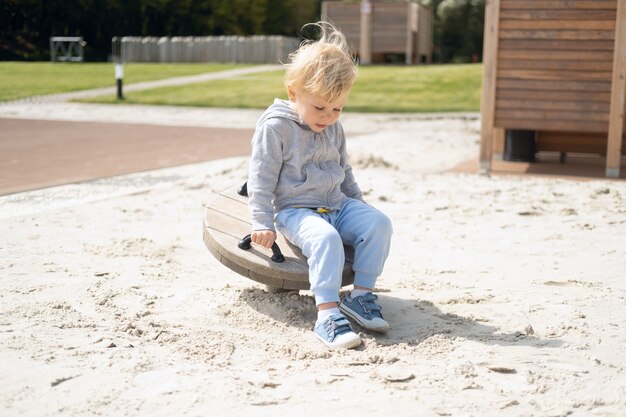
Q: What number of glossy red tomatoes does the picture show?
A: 0